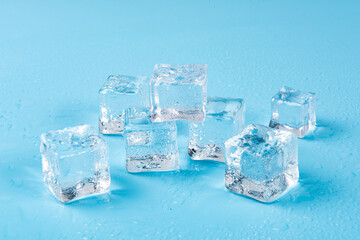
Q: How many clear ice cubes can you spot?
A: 7